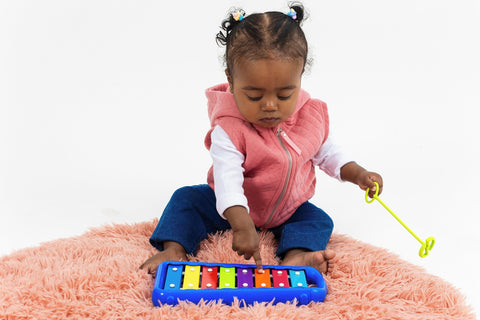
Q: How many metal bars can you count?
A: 8